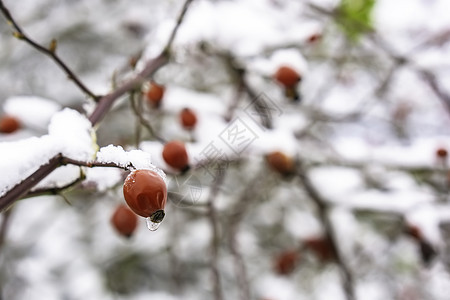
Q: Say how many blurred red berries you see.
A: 12